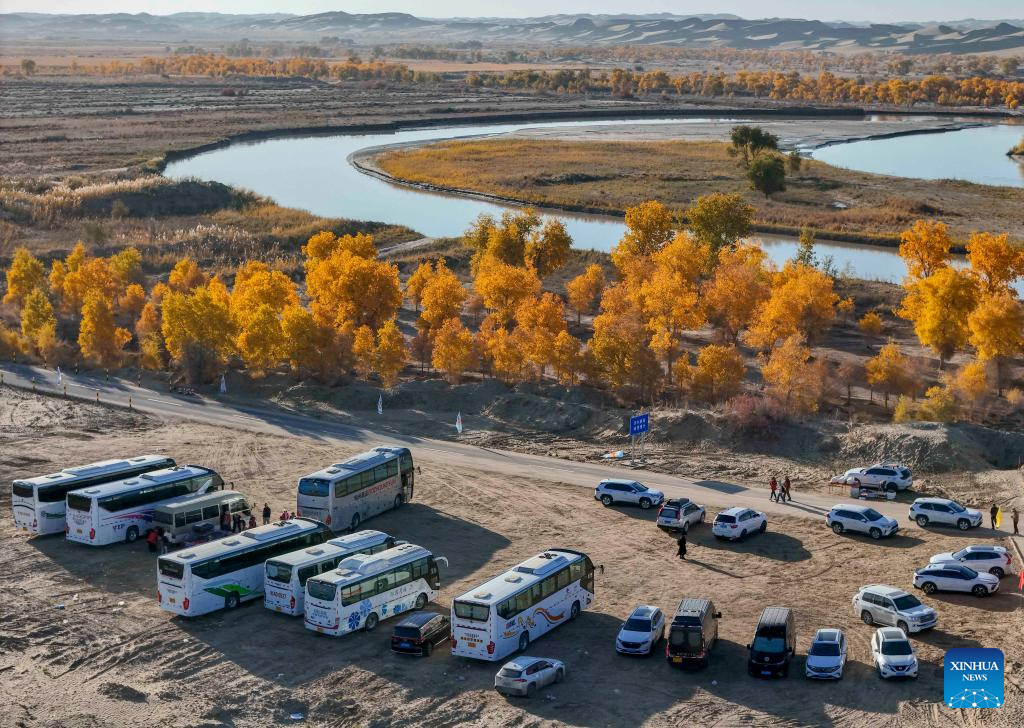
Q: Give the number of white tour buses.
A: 7